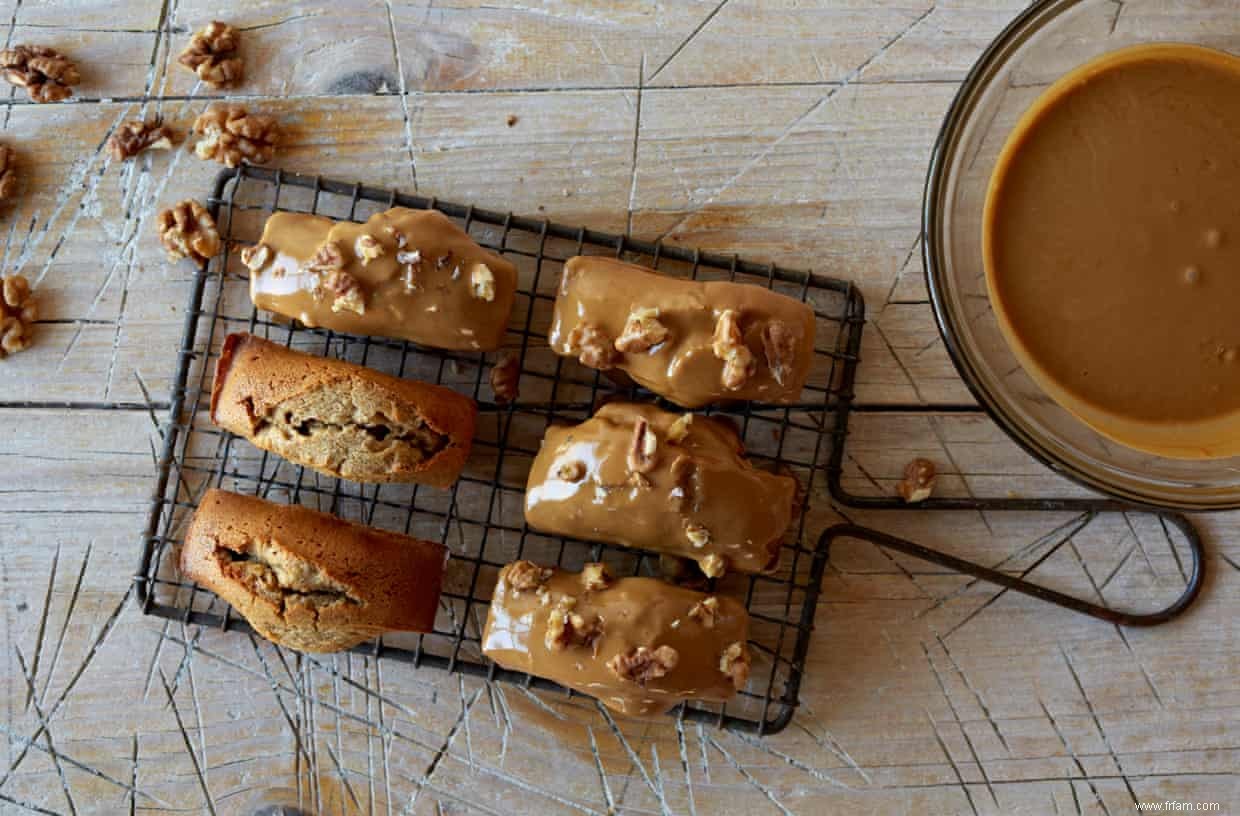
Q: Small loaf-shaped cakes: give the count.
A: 6